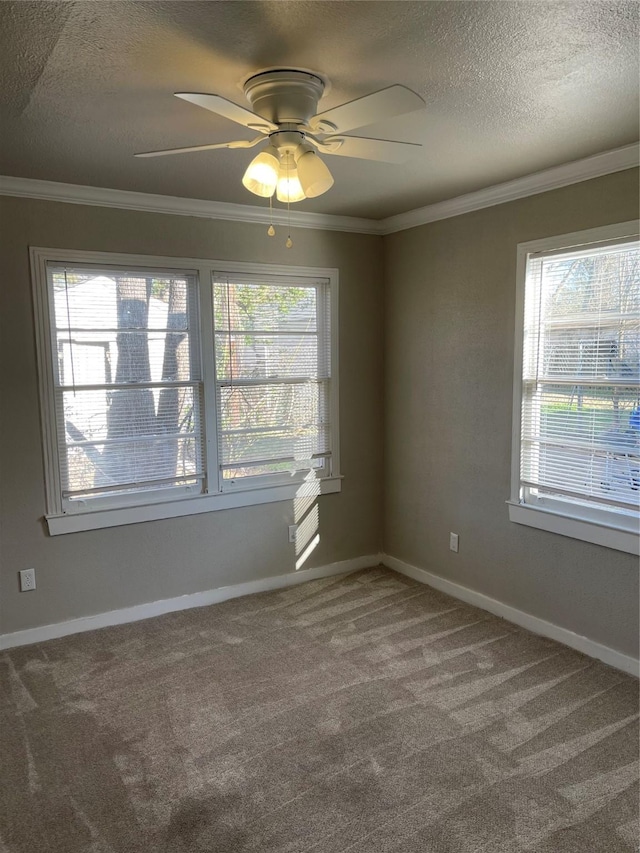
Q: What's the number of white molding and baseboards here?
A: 4